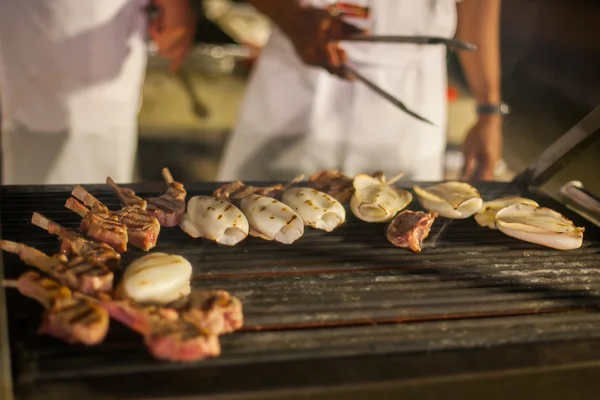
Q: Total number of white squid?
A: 8